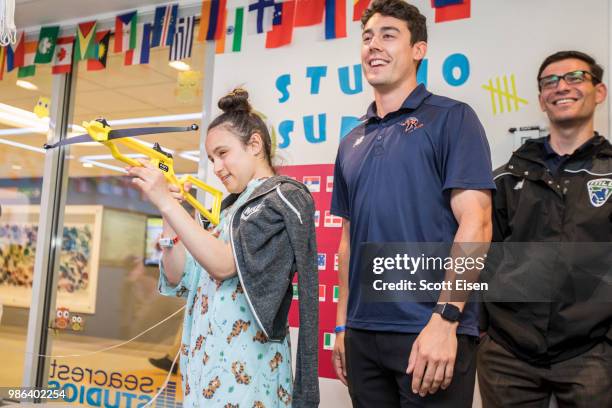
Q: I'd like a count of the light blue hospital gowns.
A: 1